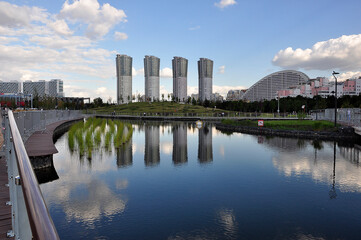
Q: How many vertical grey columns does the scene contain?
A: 4